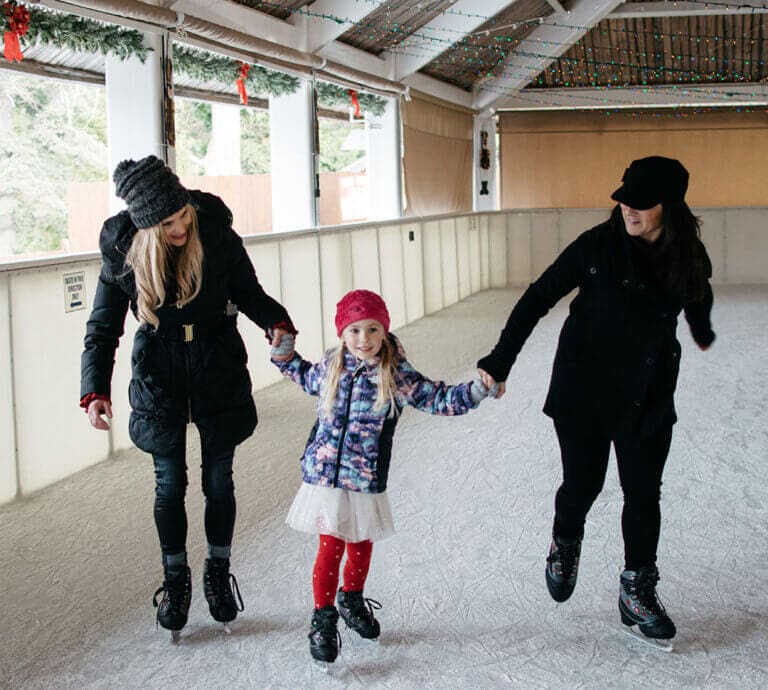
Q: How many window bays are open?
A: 3